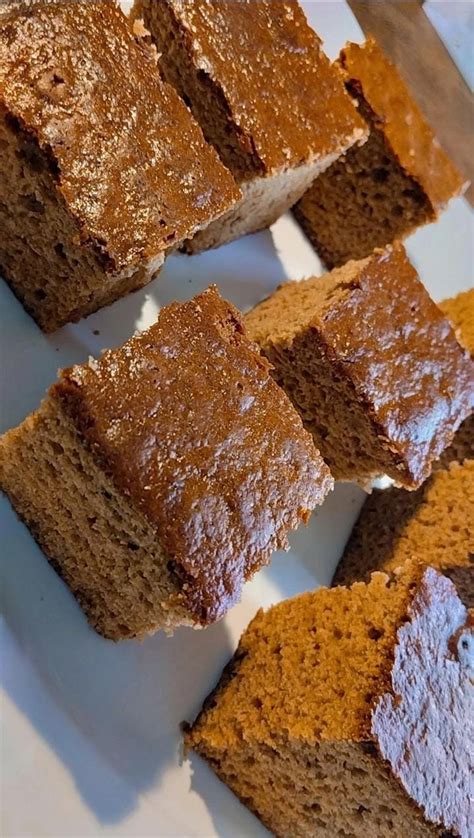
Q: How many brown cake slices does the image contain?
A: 8